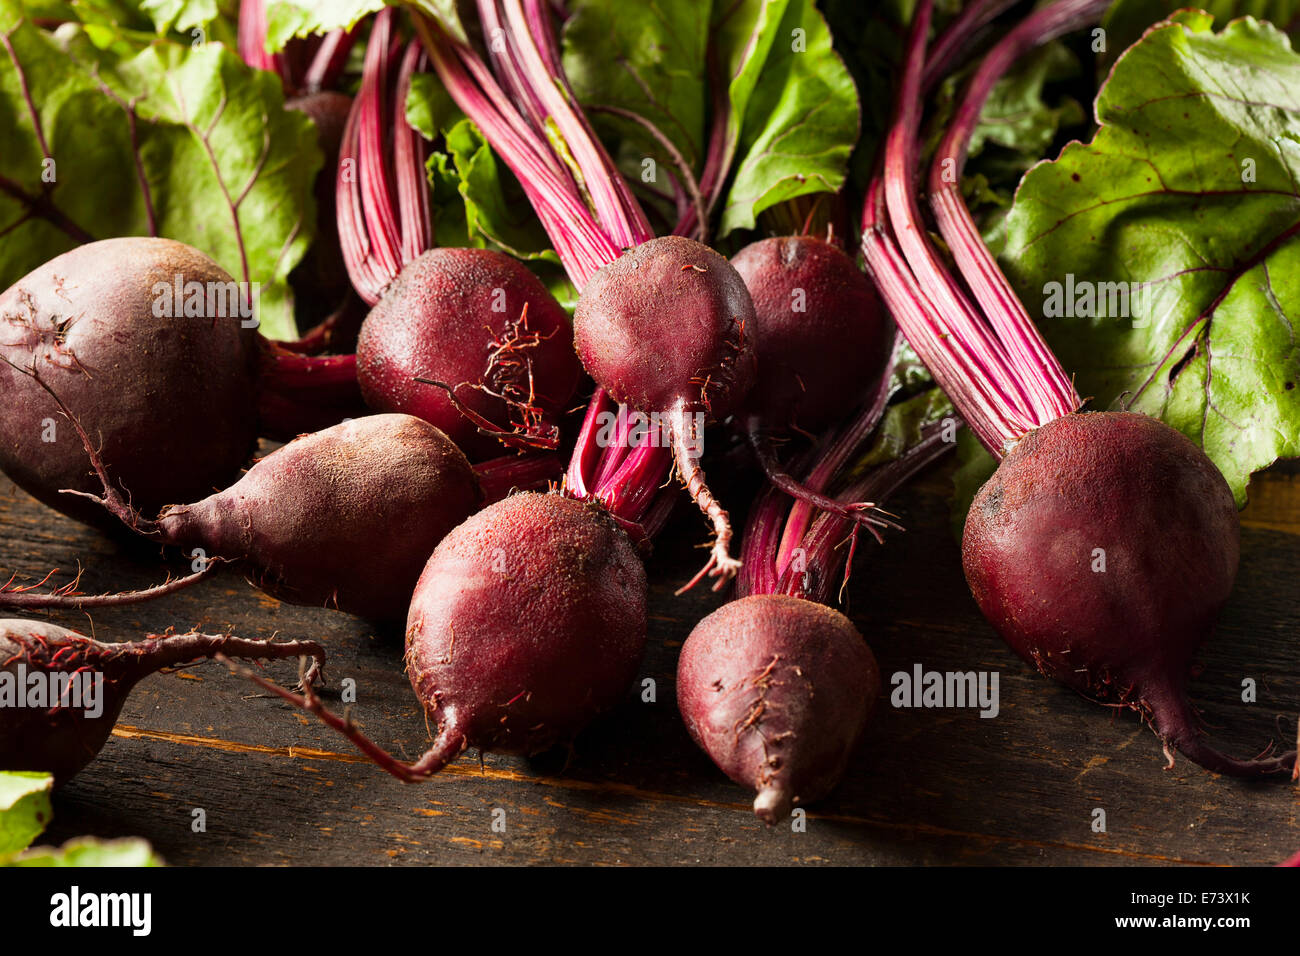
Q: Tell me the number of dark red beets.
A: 9